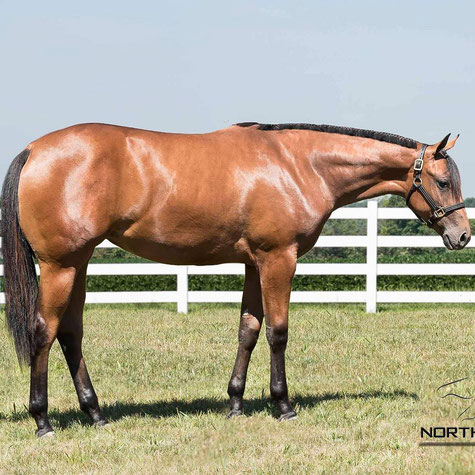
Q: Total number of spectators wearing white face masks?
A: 0